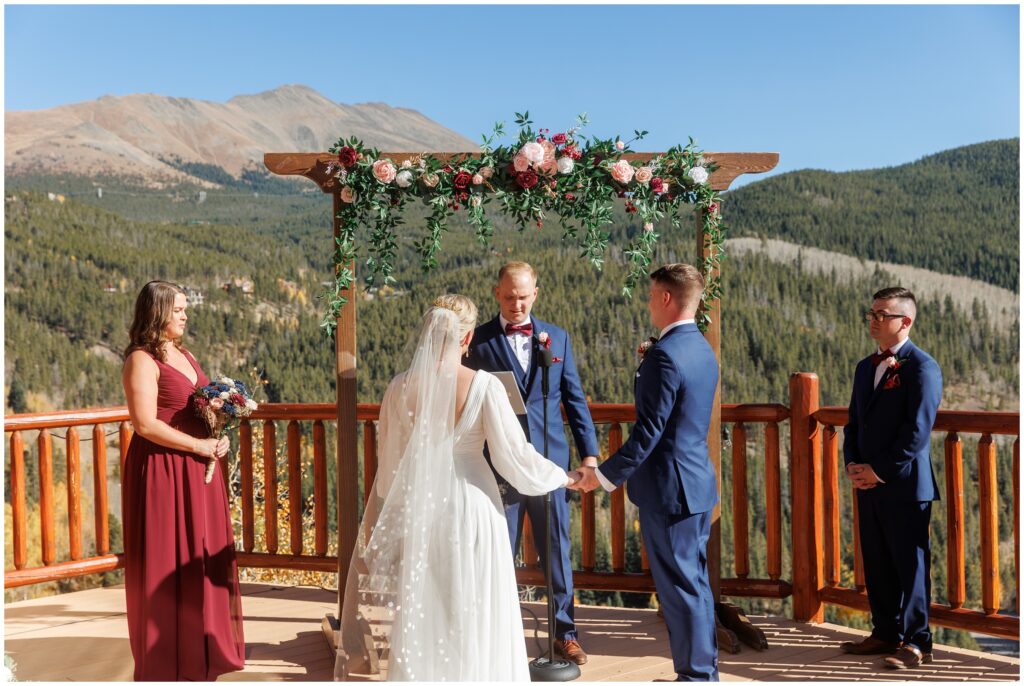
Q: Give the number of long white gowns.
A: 1